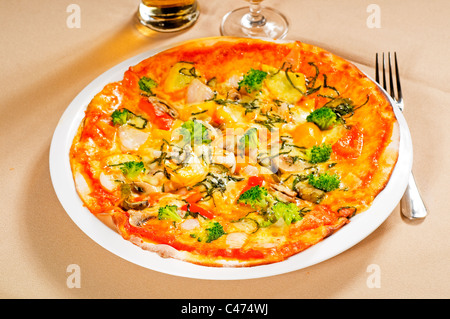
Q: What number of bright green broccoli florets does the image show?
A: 13